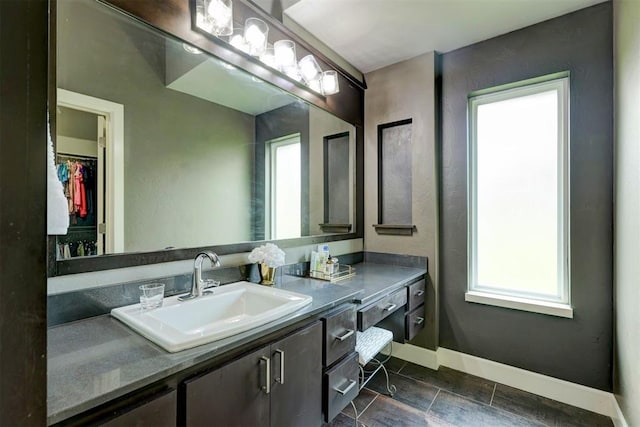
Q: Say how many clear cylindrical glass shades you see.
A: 5